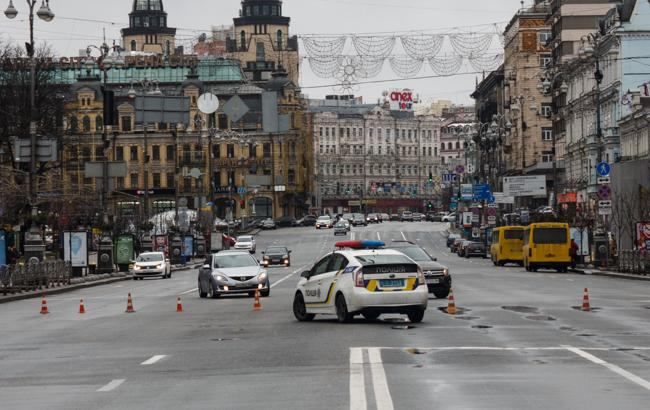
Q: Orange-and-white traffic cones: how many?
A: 7